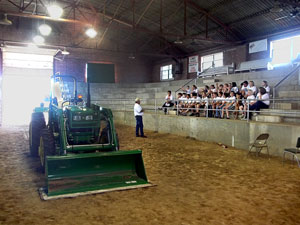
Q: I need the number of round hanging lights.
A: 4